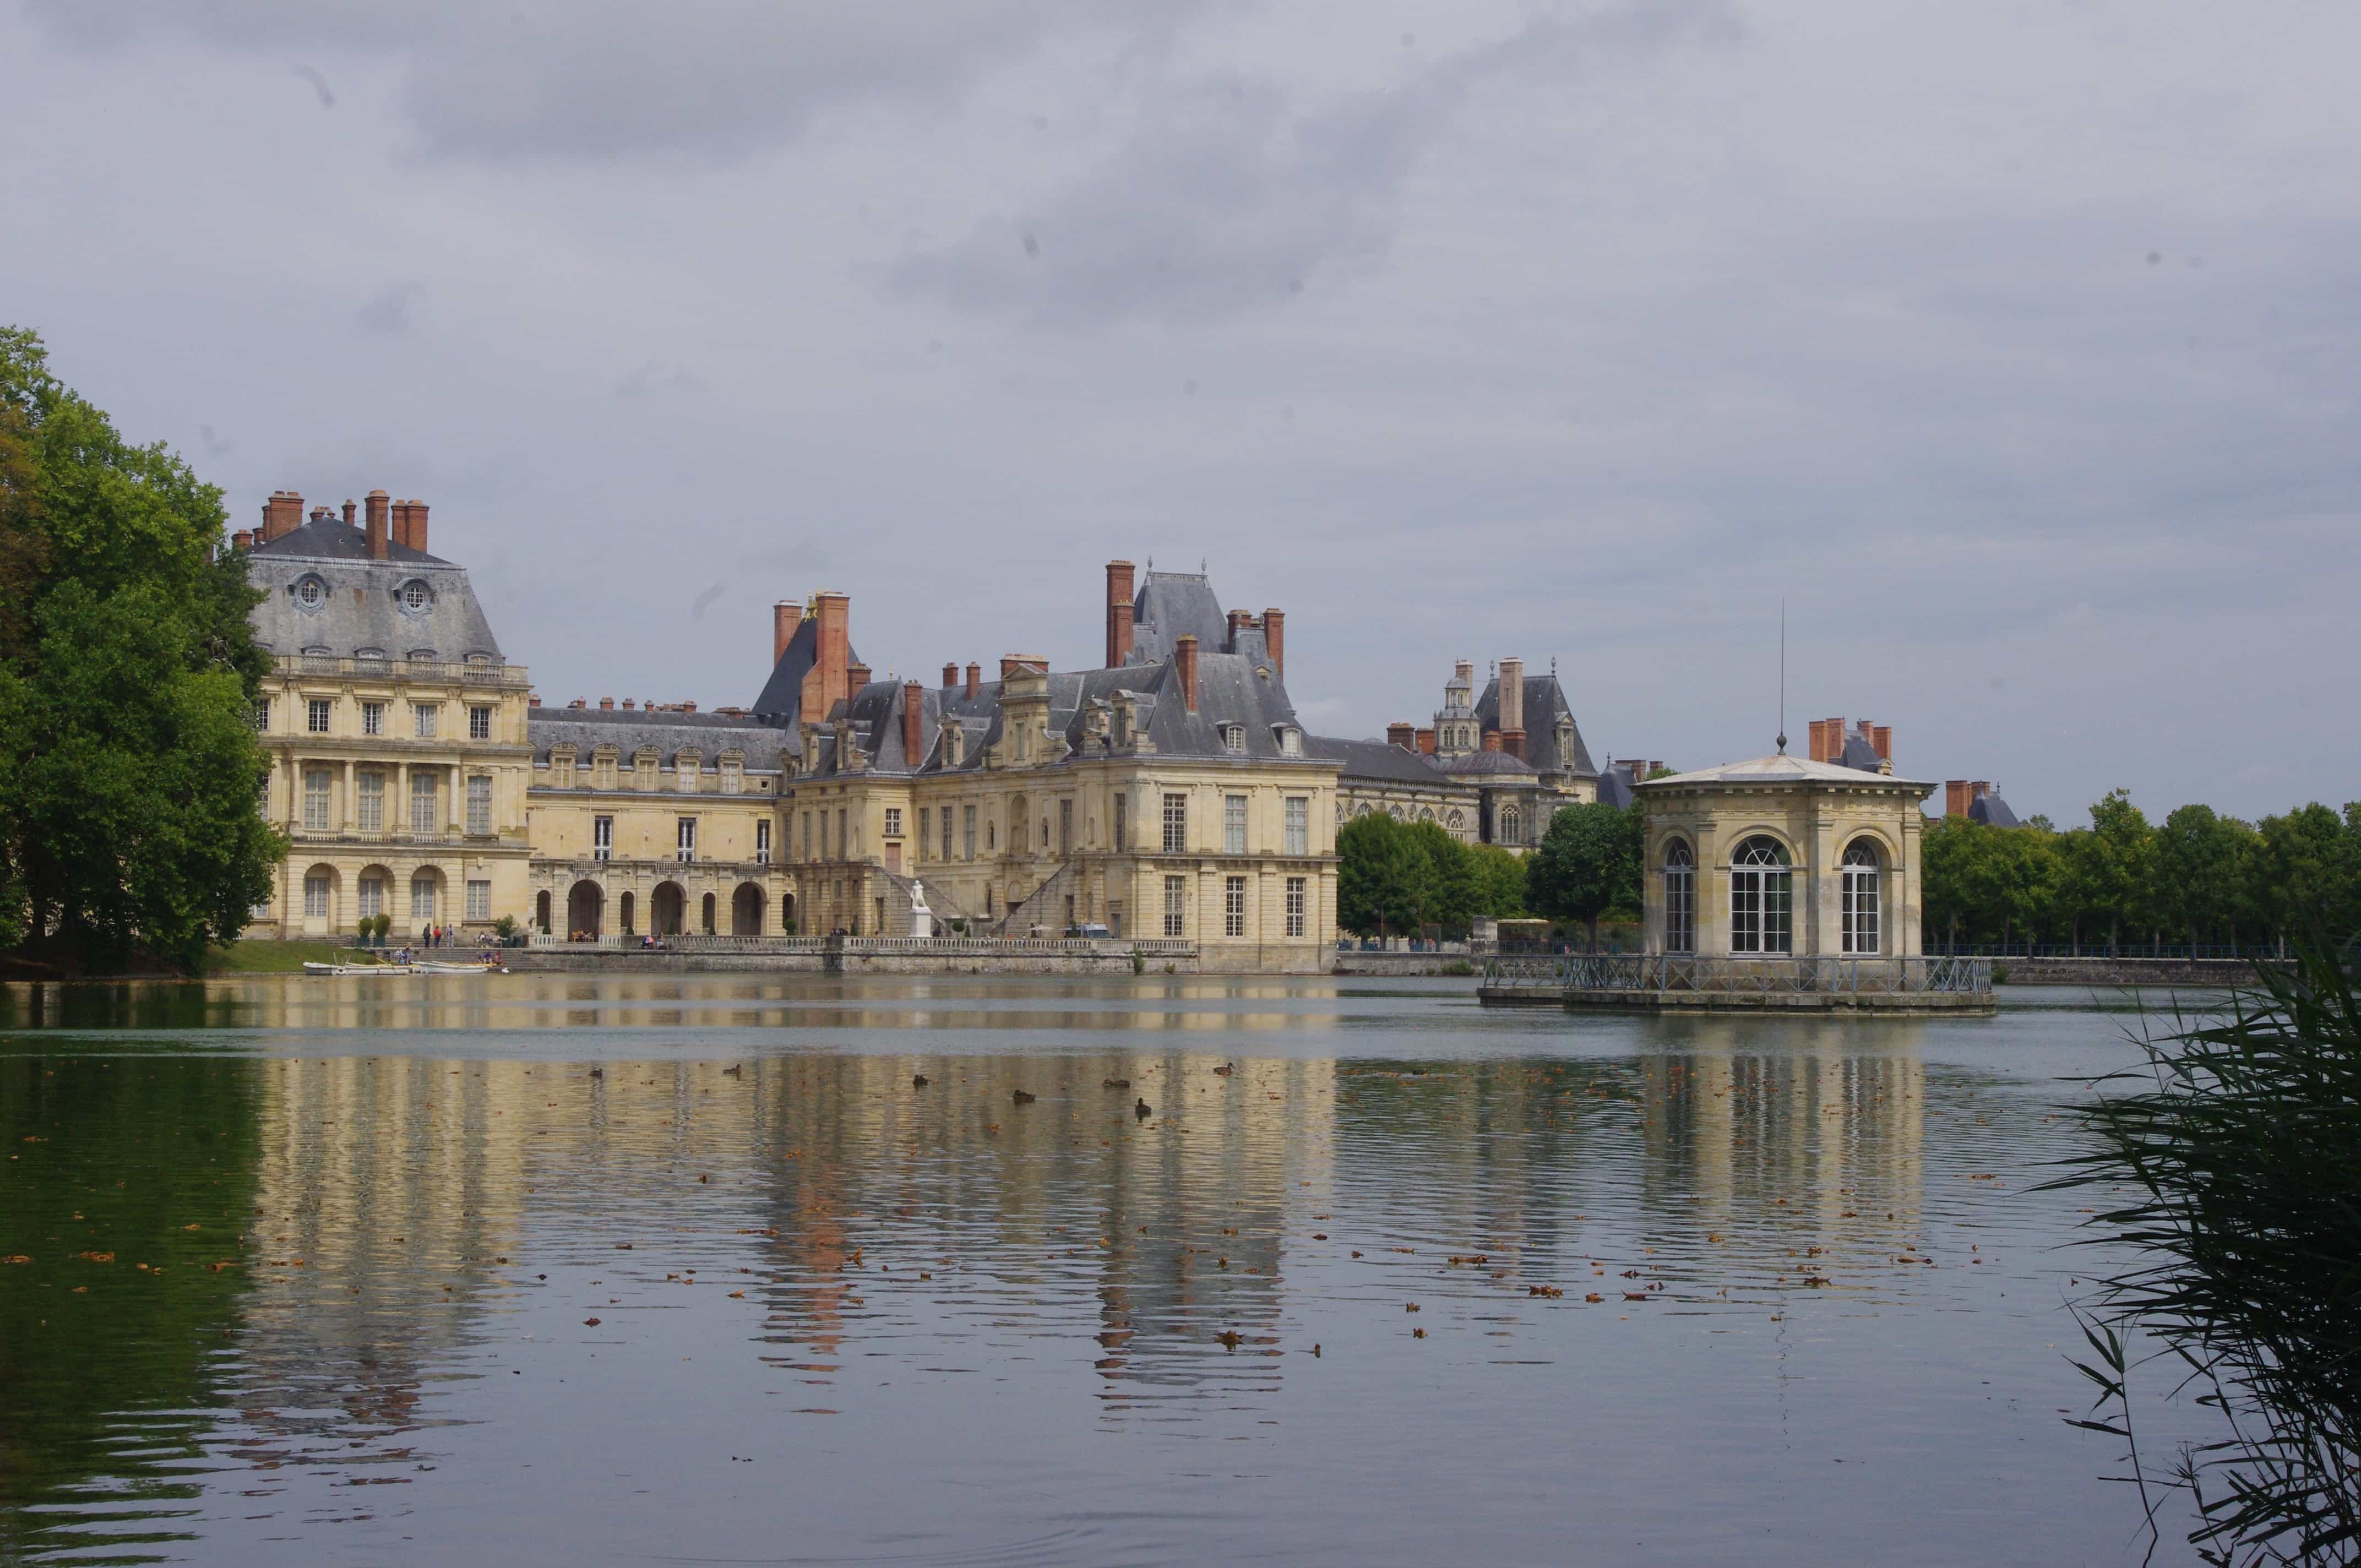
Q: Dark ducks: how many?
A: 7